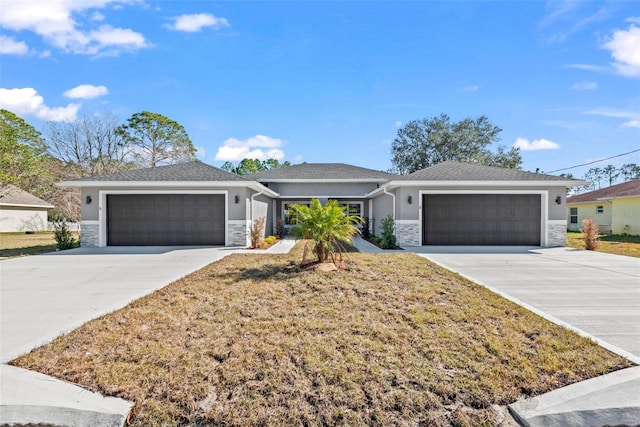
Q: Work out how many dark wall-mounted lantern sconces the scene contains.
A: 4